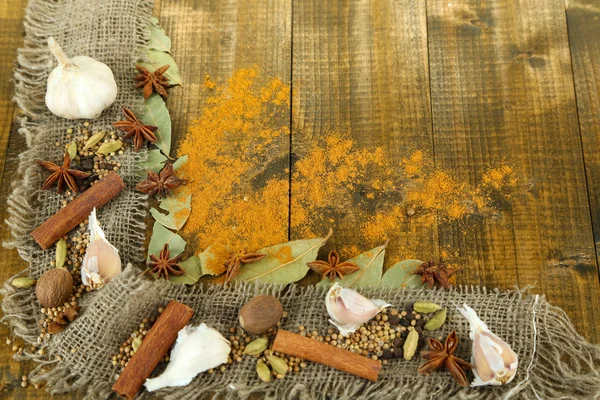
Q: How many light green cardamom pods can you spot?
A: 11